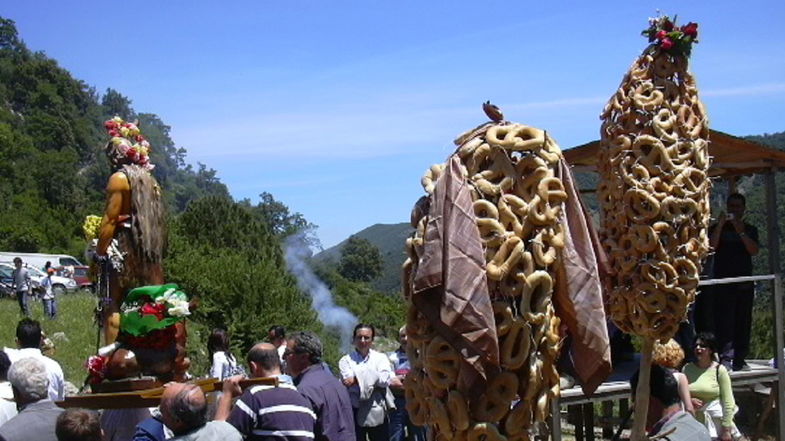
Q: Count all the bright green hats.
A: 0